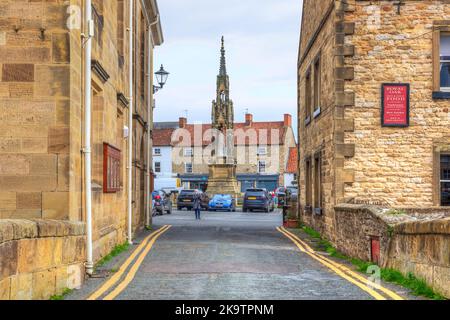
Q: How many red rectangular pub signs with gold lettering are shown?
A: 1